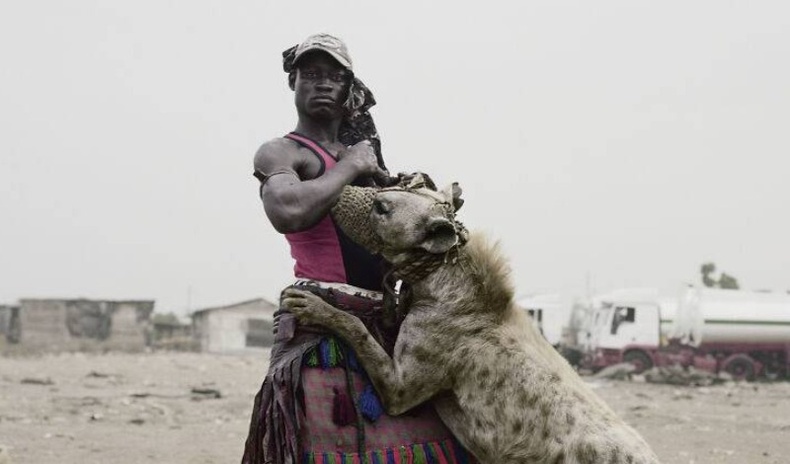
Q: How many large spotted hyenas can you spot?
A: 1